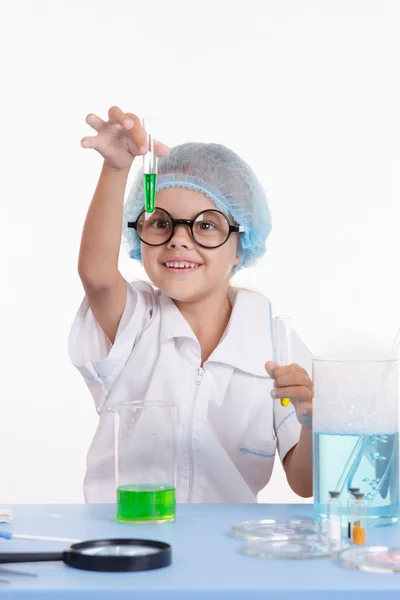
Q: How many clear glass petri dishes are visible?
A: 3